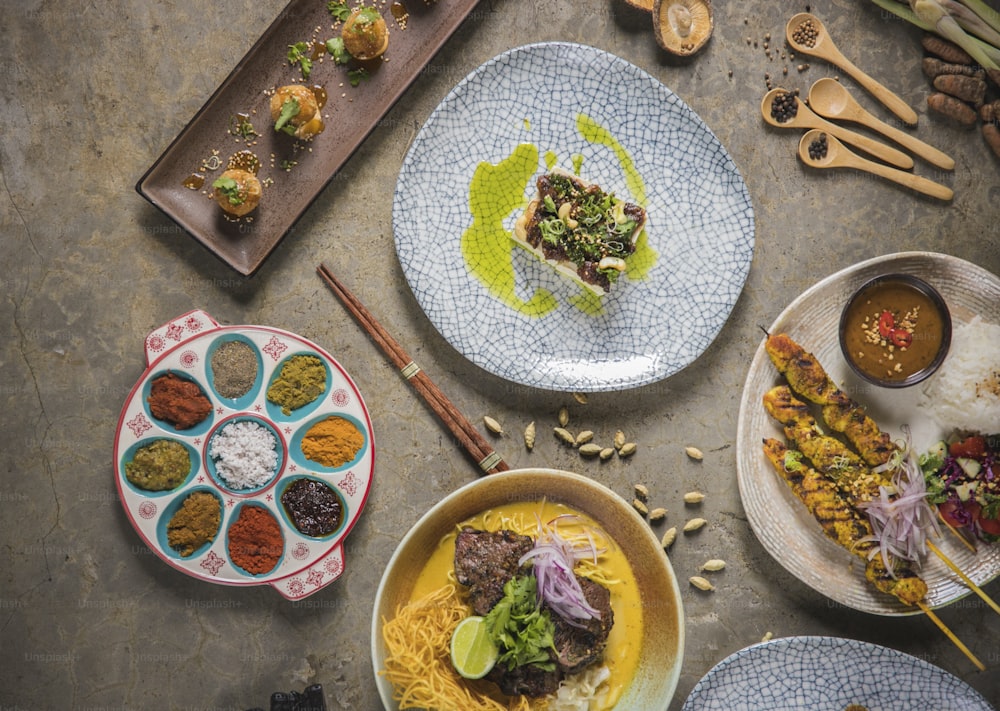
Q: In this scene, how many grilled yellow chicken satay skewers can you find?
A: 3